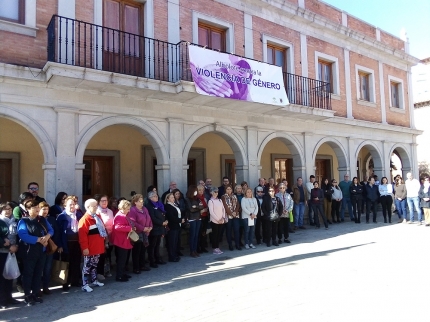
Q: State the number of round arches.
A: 7